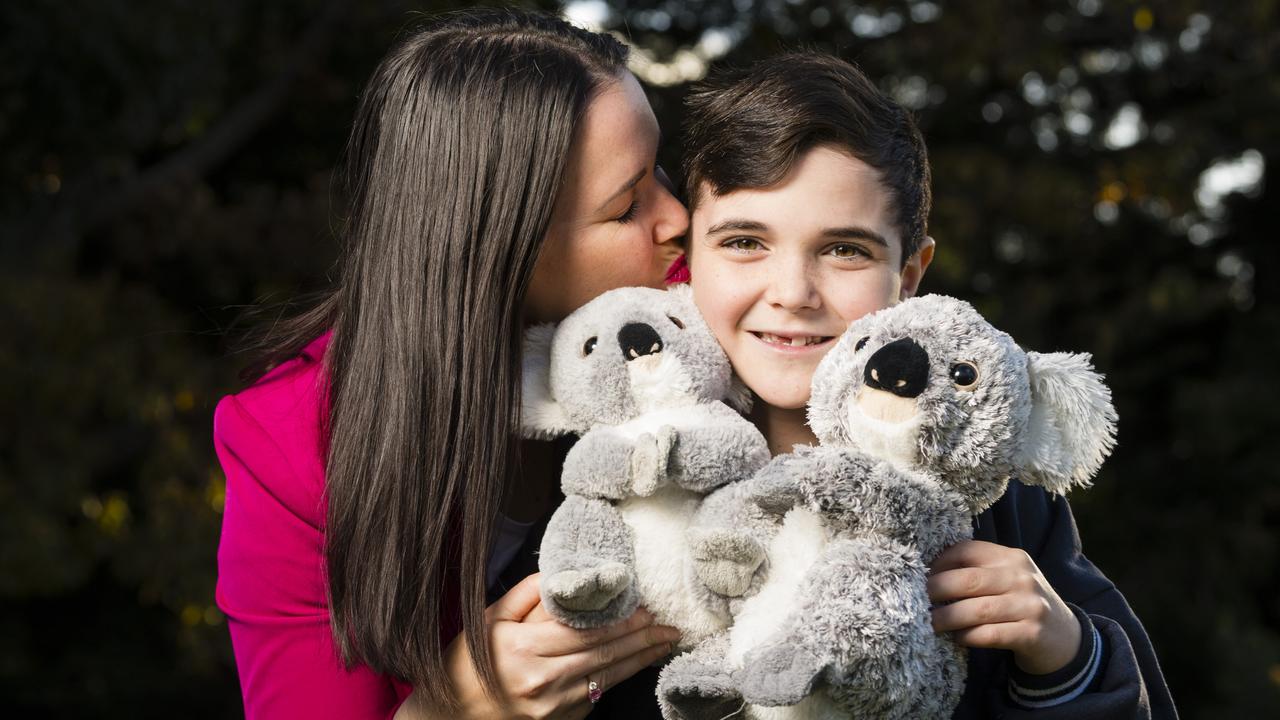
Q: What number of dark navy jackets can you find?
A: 1